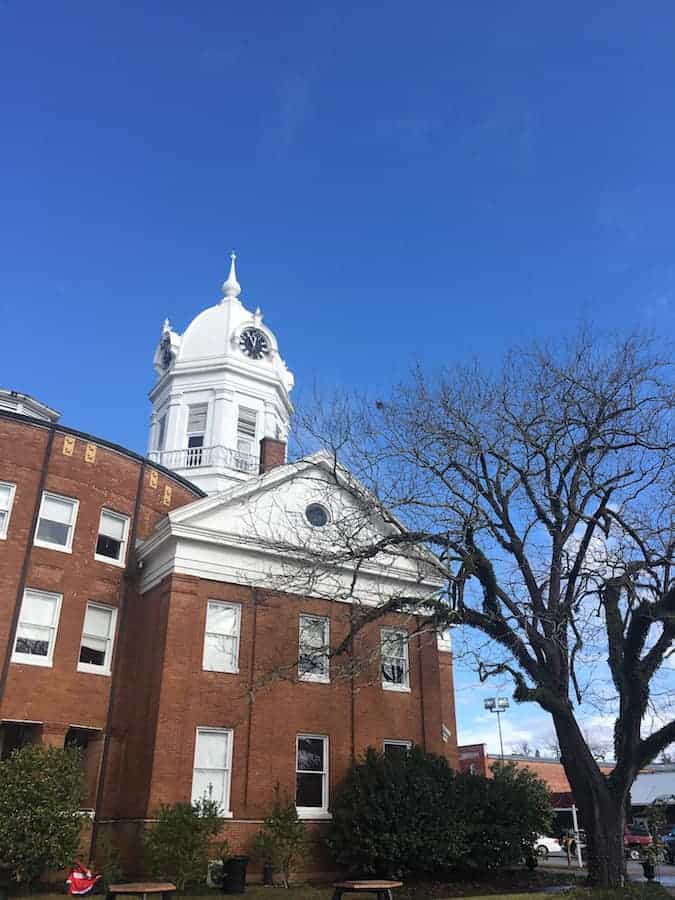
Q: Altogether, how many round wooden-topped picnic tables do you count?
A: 2